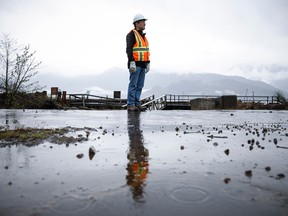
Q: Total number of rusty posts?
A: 2